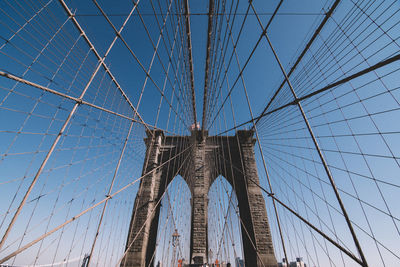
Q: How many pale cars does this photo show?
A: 0